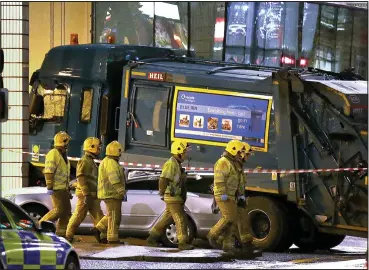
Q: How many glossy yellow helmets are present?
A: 6